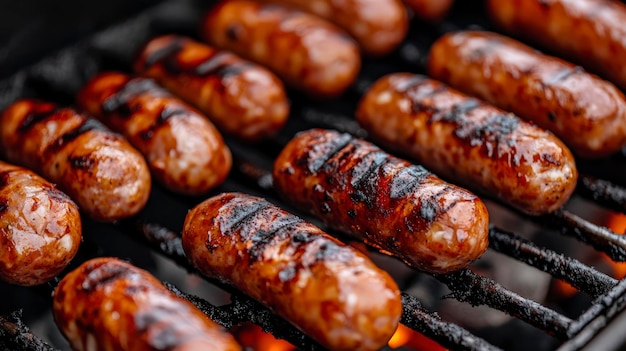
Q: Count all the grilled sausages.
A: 13